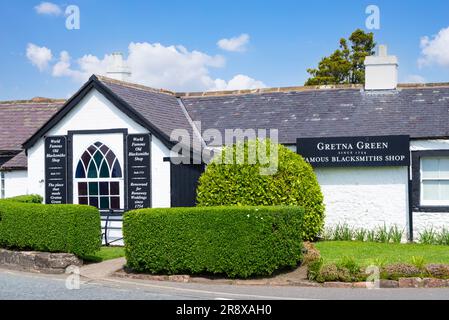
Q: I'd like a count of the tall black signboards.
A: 2